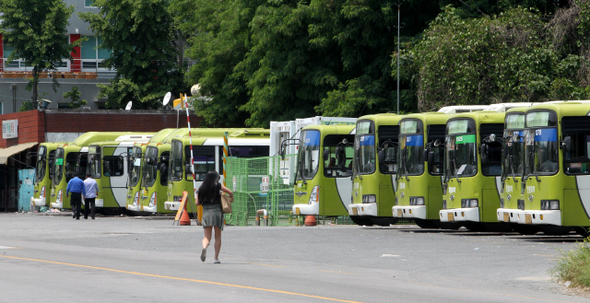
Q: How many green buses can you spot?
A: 12